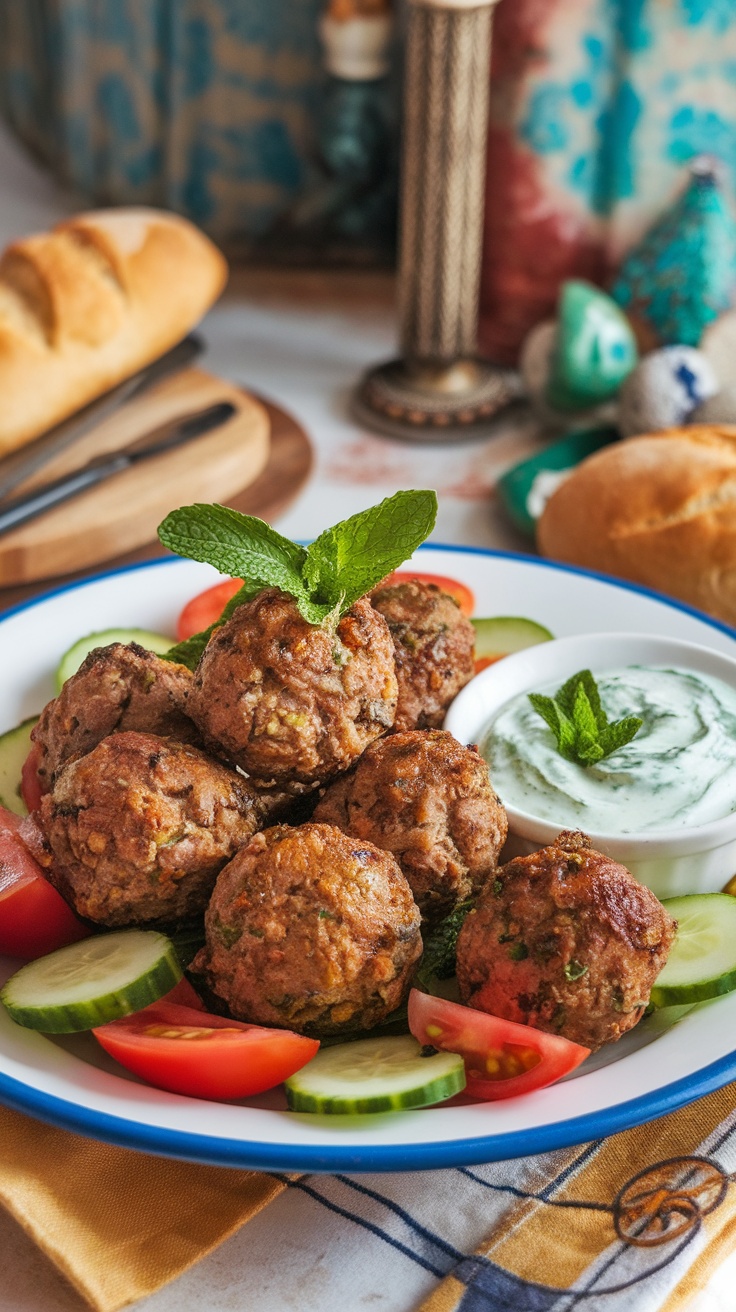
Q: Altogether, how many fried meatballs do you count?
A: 7